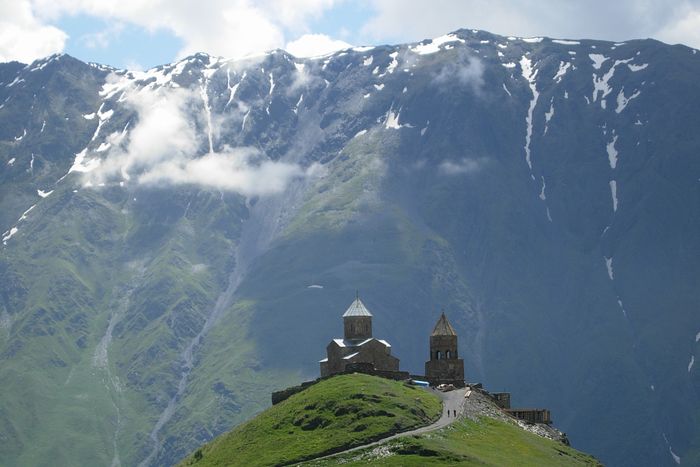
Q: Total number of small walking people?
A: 2